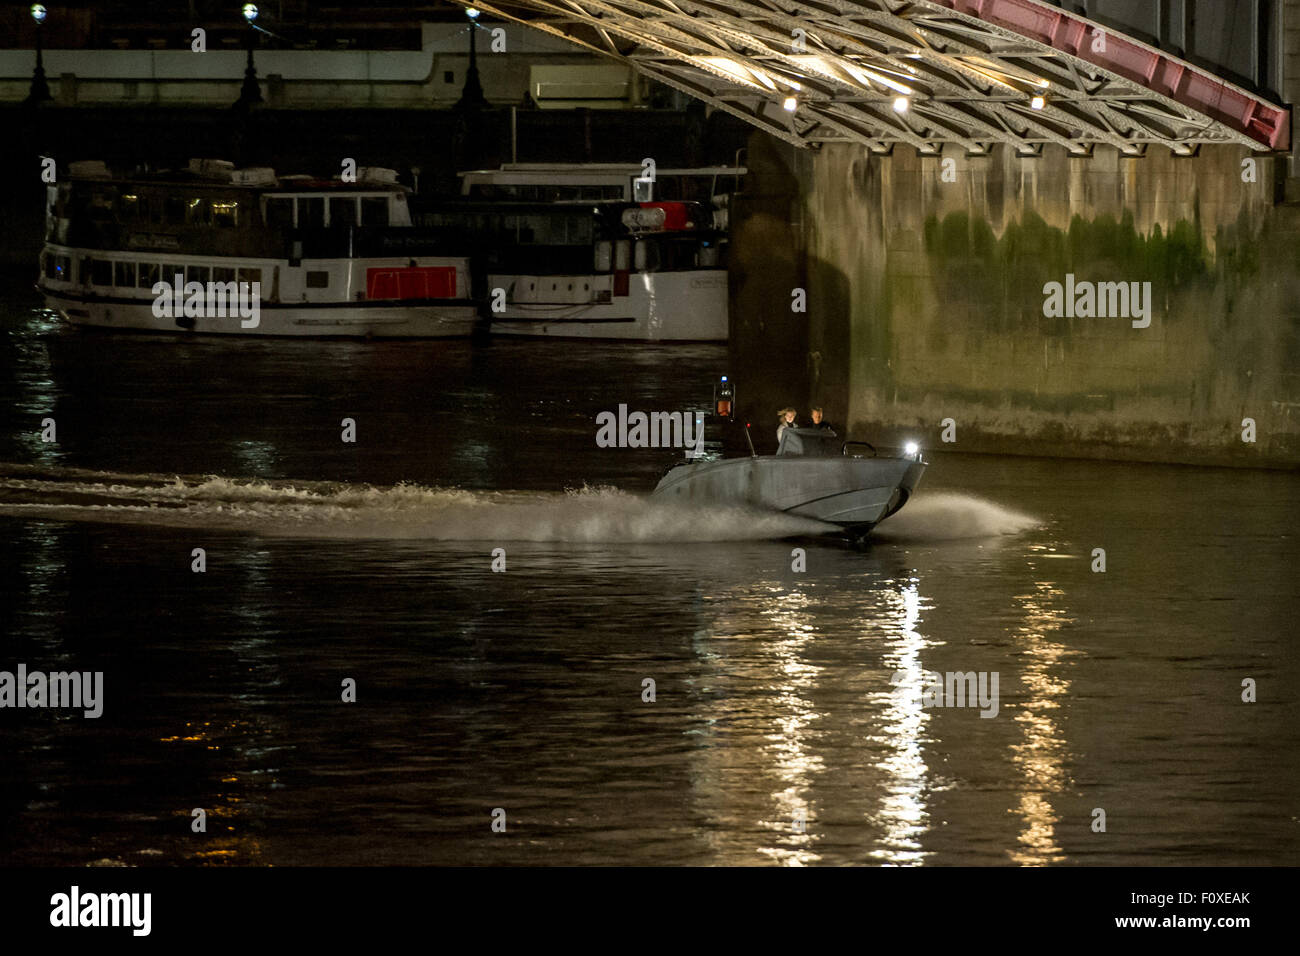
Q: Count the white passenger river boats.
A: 2